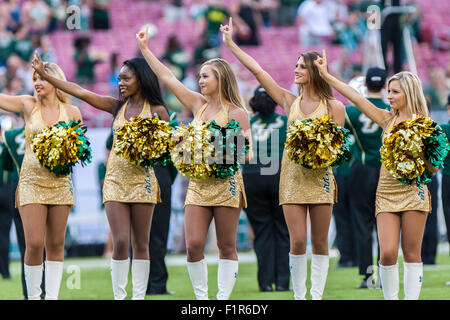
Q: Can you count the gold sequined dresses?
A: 5